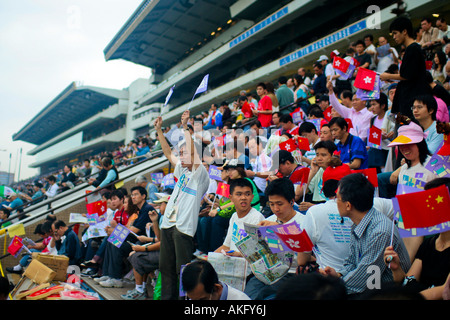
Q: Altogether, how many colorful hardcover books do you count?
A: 0